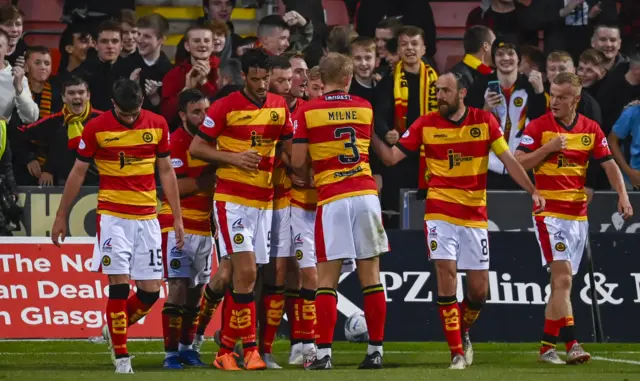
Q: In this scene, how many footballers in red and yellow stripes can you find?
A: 9